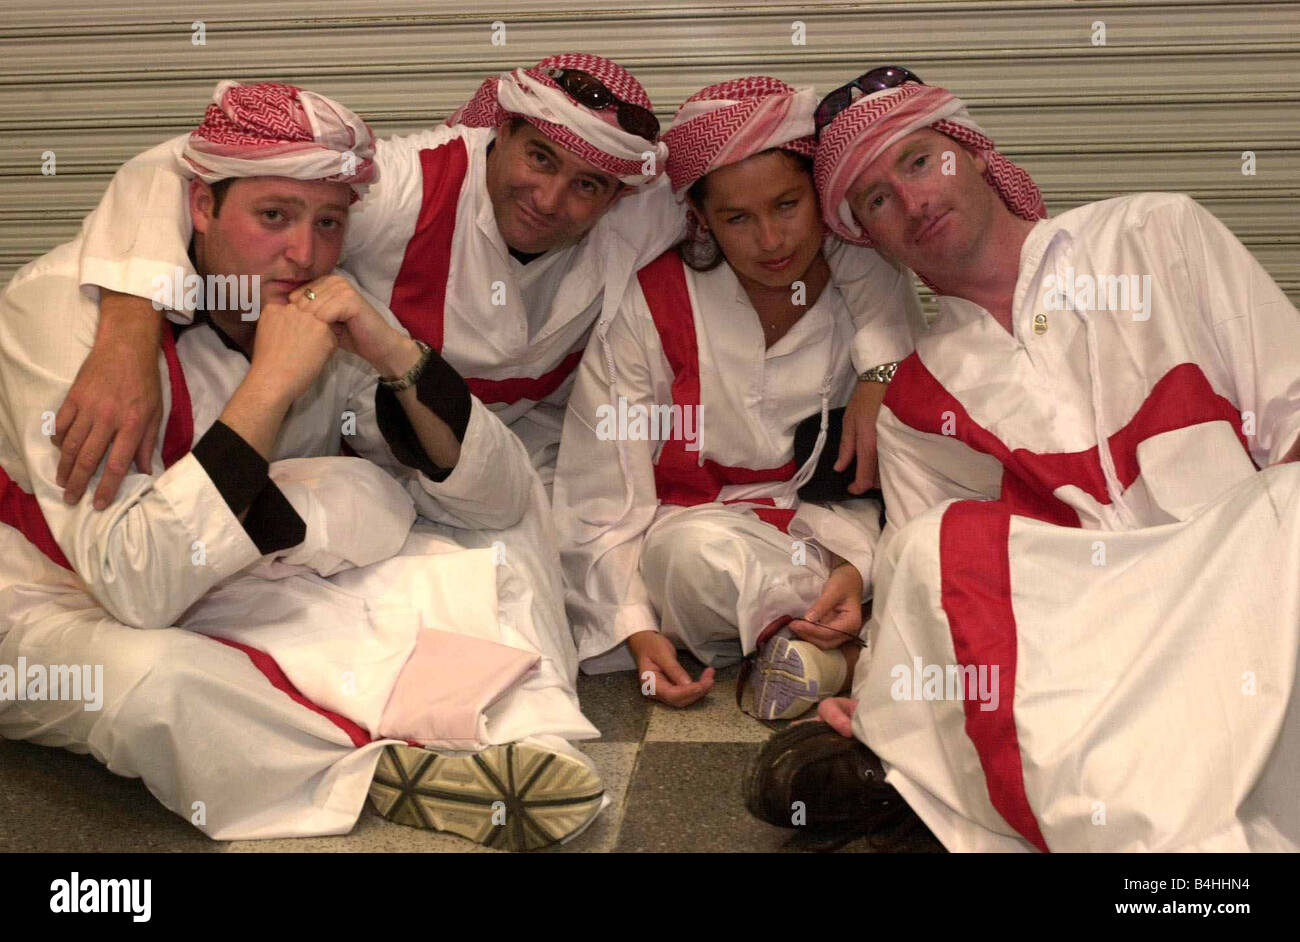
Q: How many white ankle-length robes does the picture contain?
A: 4